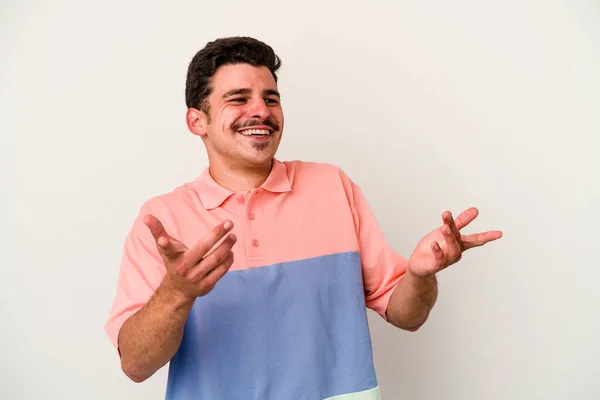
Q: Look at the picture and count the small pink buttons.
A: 3